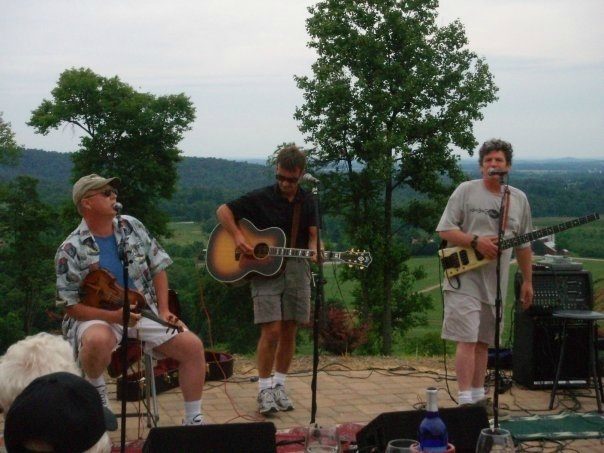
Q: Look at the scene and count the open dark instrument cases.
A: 1